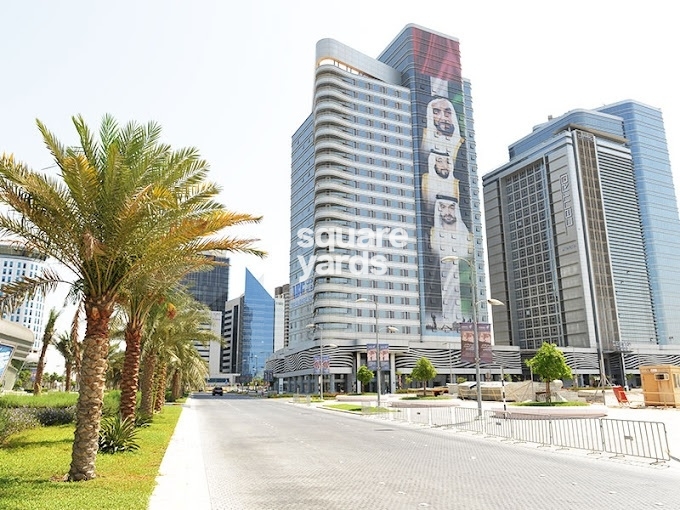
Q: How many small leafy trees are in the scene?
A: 3